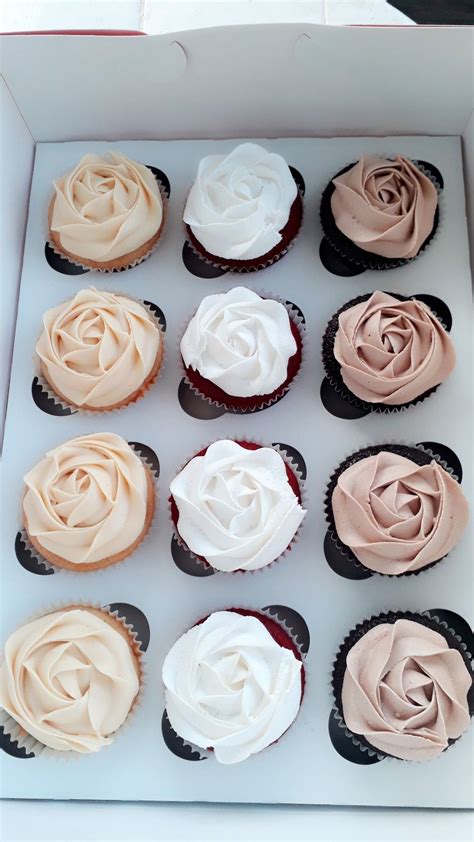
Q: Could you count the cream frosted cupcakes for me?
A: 4